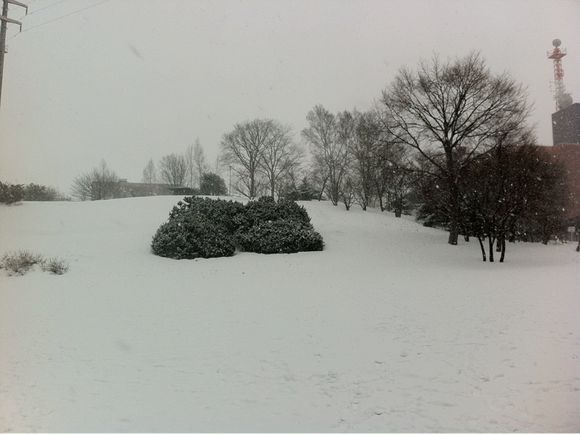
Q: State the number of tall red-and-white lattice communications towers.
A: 1